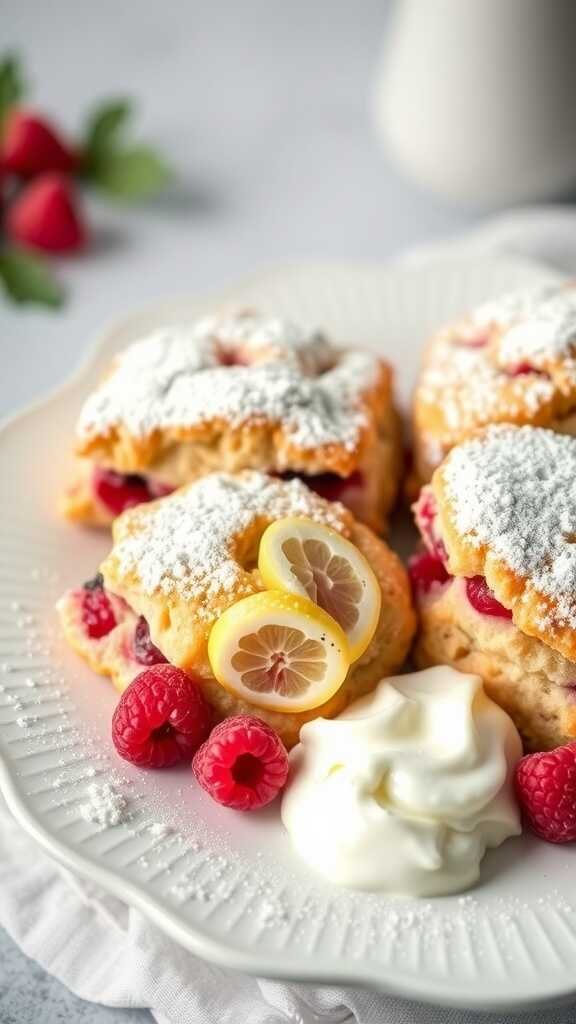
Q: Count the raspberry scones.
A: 4